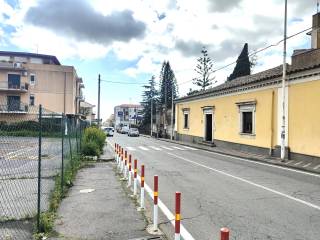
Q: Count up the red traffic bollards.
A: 11